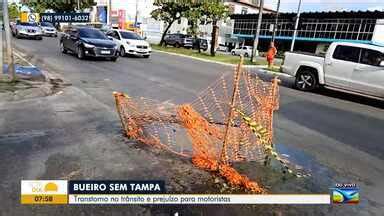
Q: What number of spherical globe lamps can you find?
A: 0